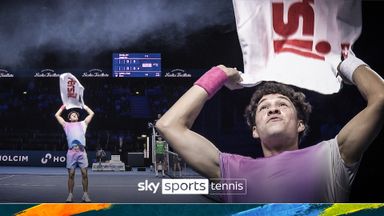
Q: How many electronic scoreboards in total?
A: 1